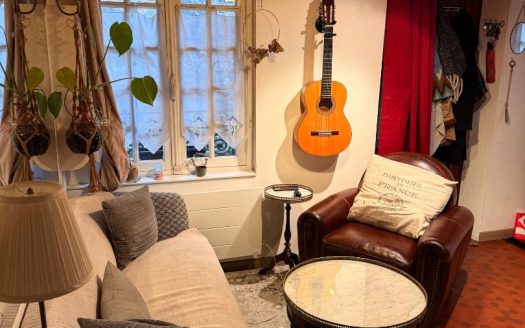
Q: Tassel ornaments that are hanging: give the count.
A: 1